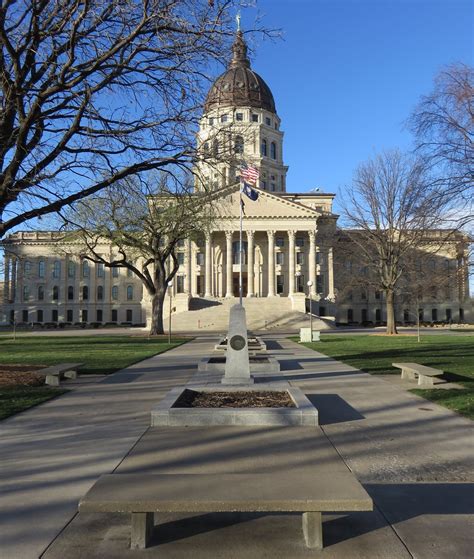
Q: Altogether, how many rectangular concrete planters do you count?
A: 3